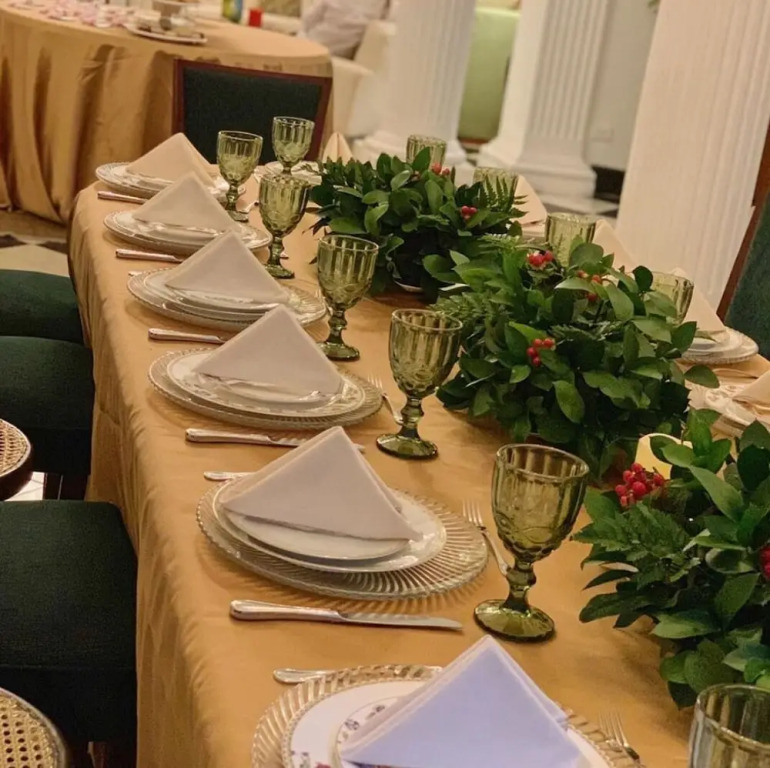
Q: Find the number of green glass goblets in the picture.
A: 11